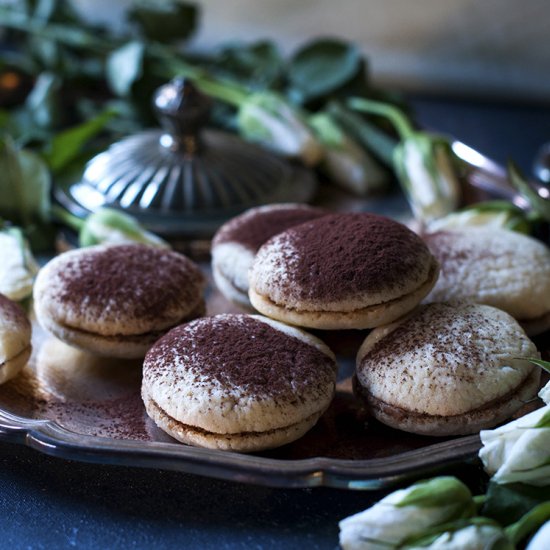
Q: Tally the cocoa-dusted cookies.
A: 7